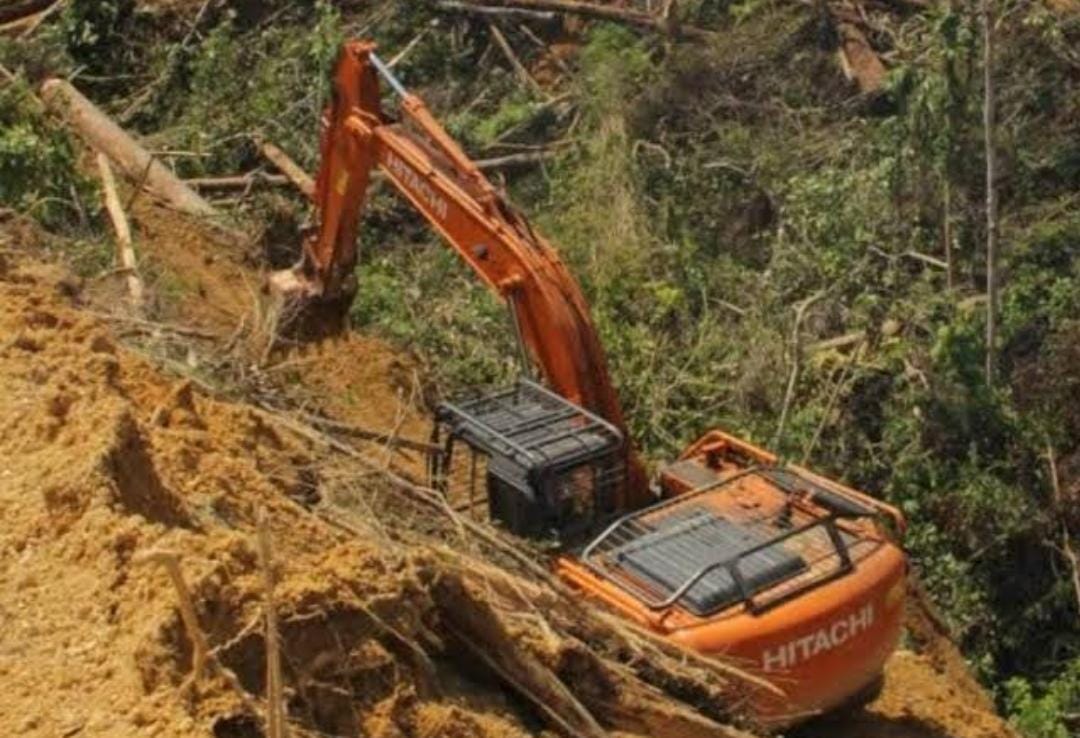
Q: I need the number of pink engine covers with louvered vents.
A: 0